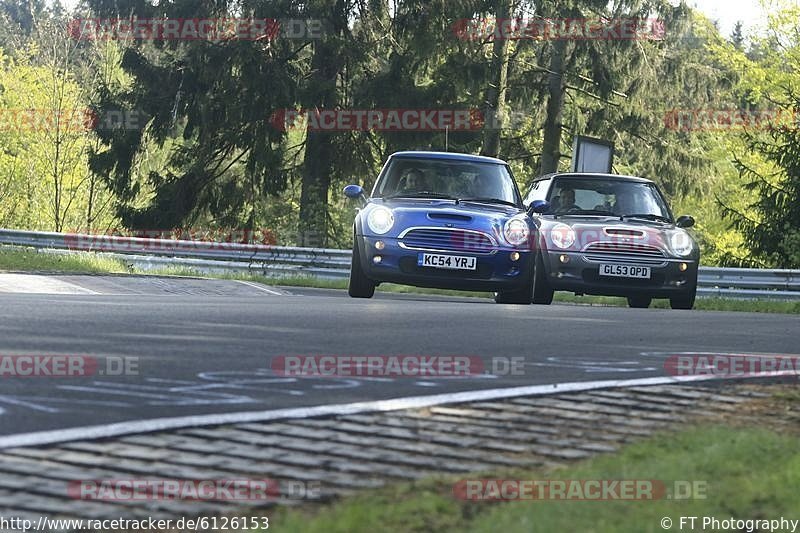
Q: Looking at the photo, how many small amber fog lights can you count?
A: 4